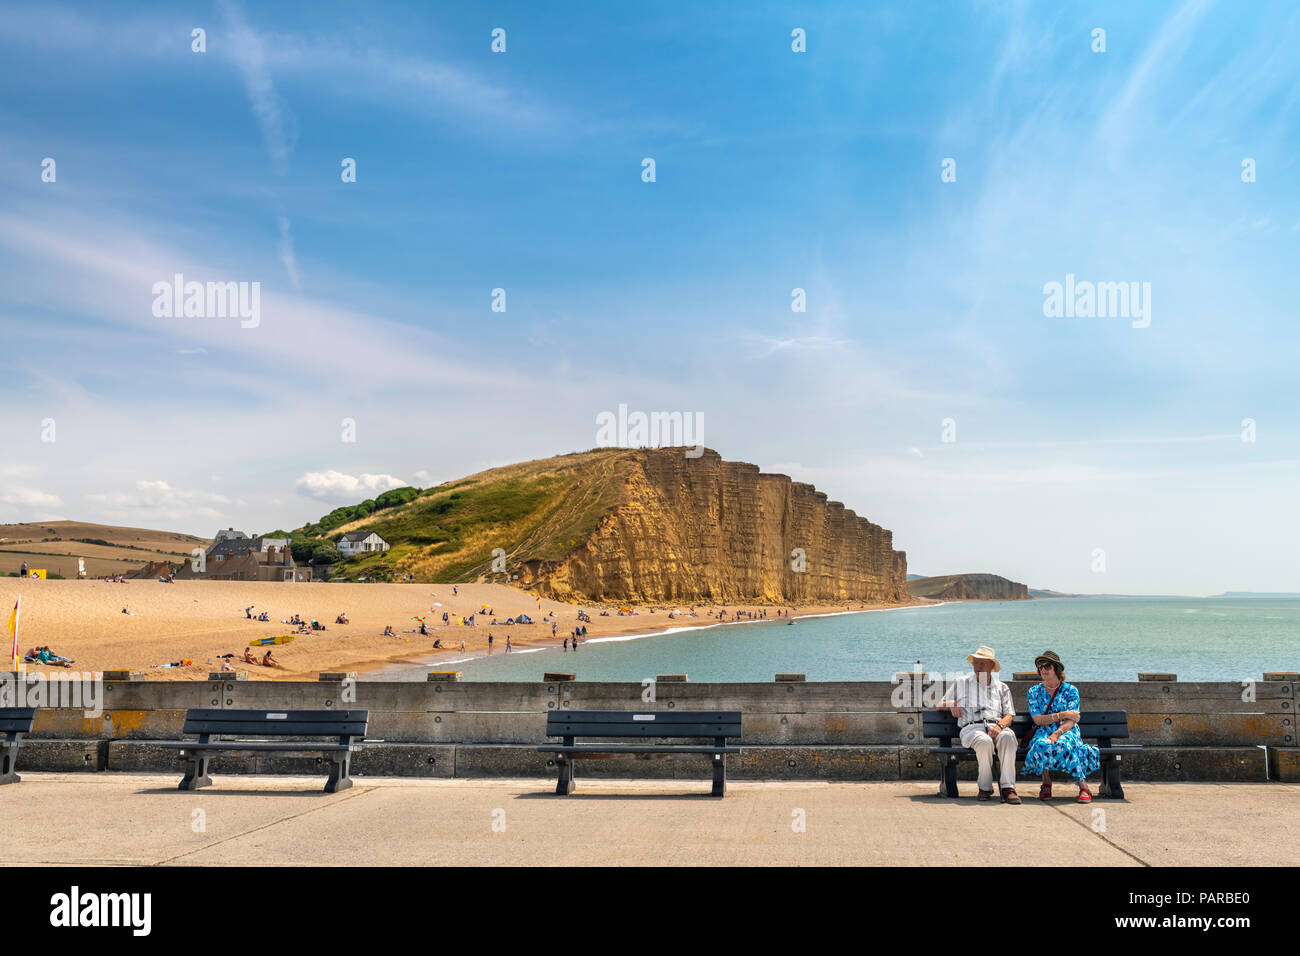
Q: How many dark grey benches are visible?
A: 4